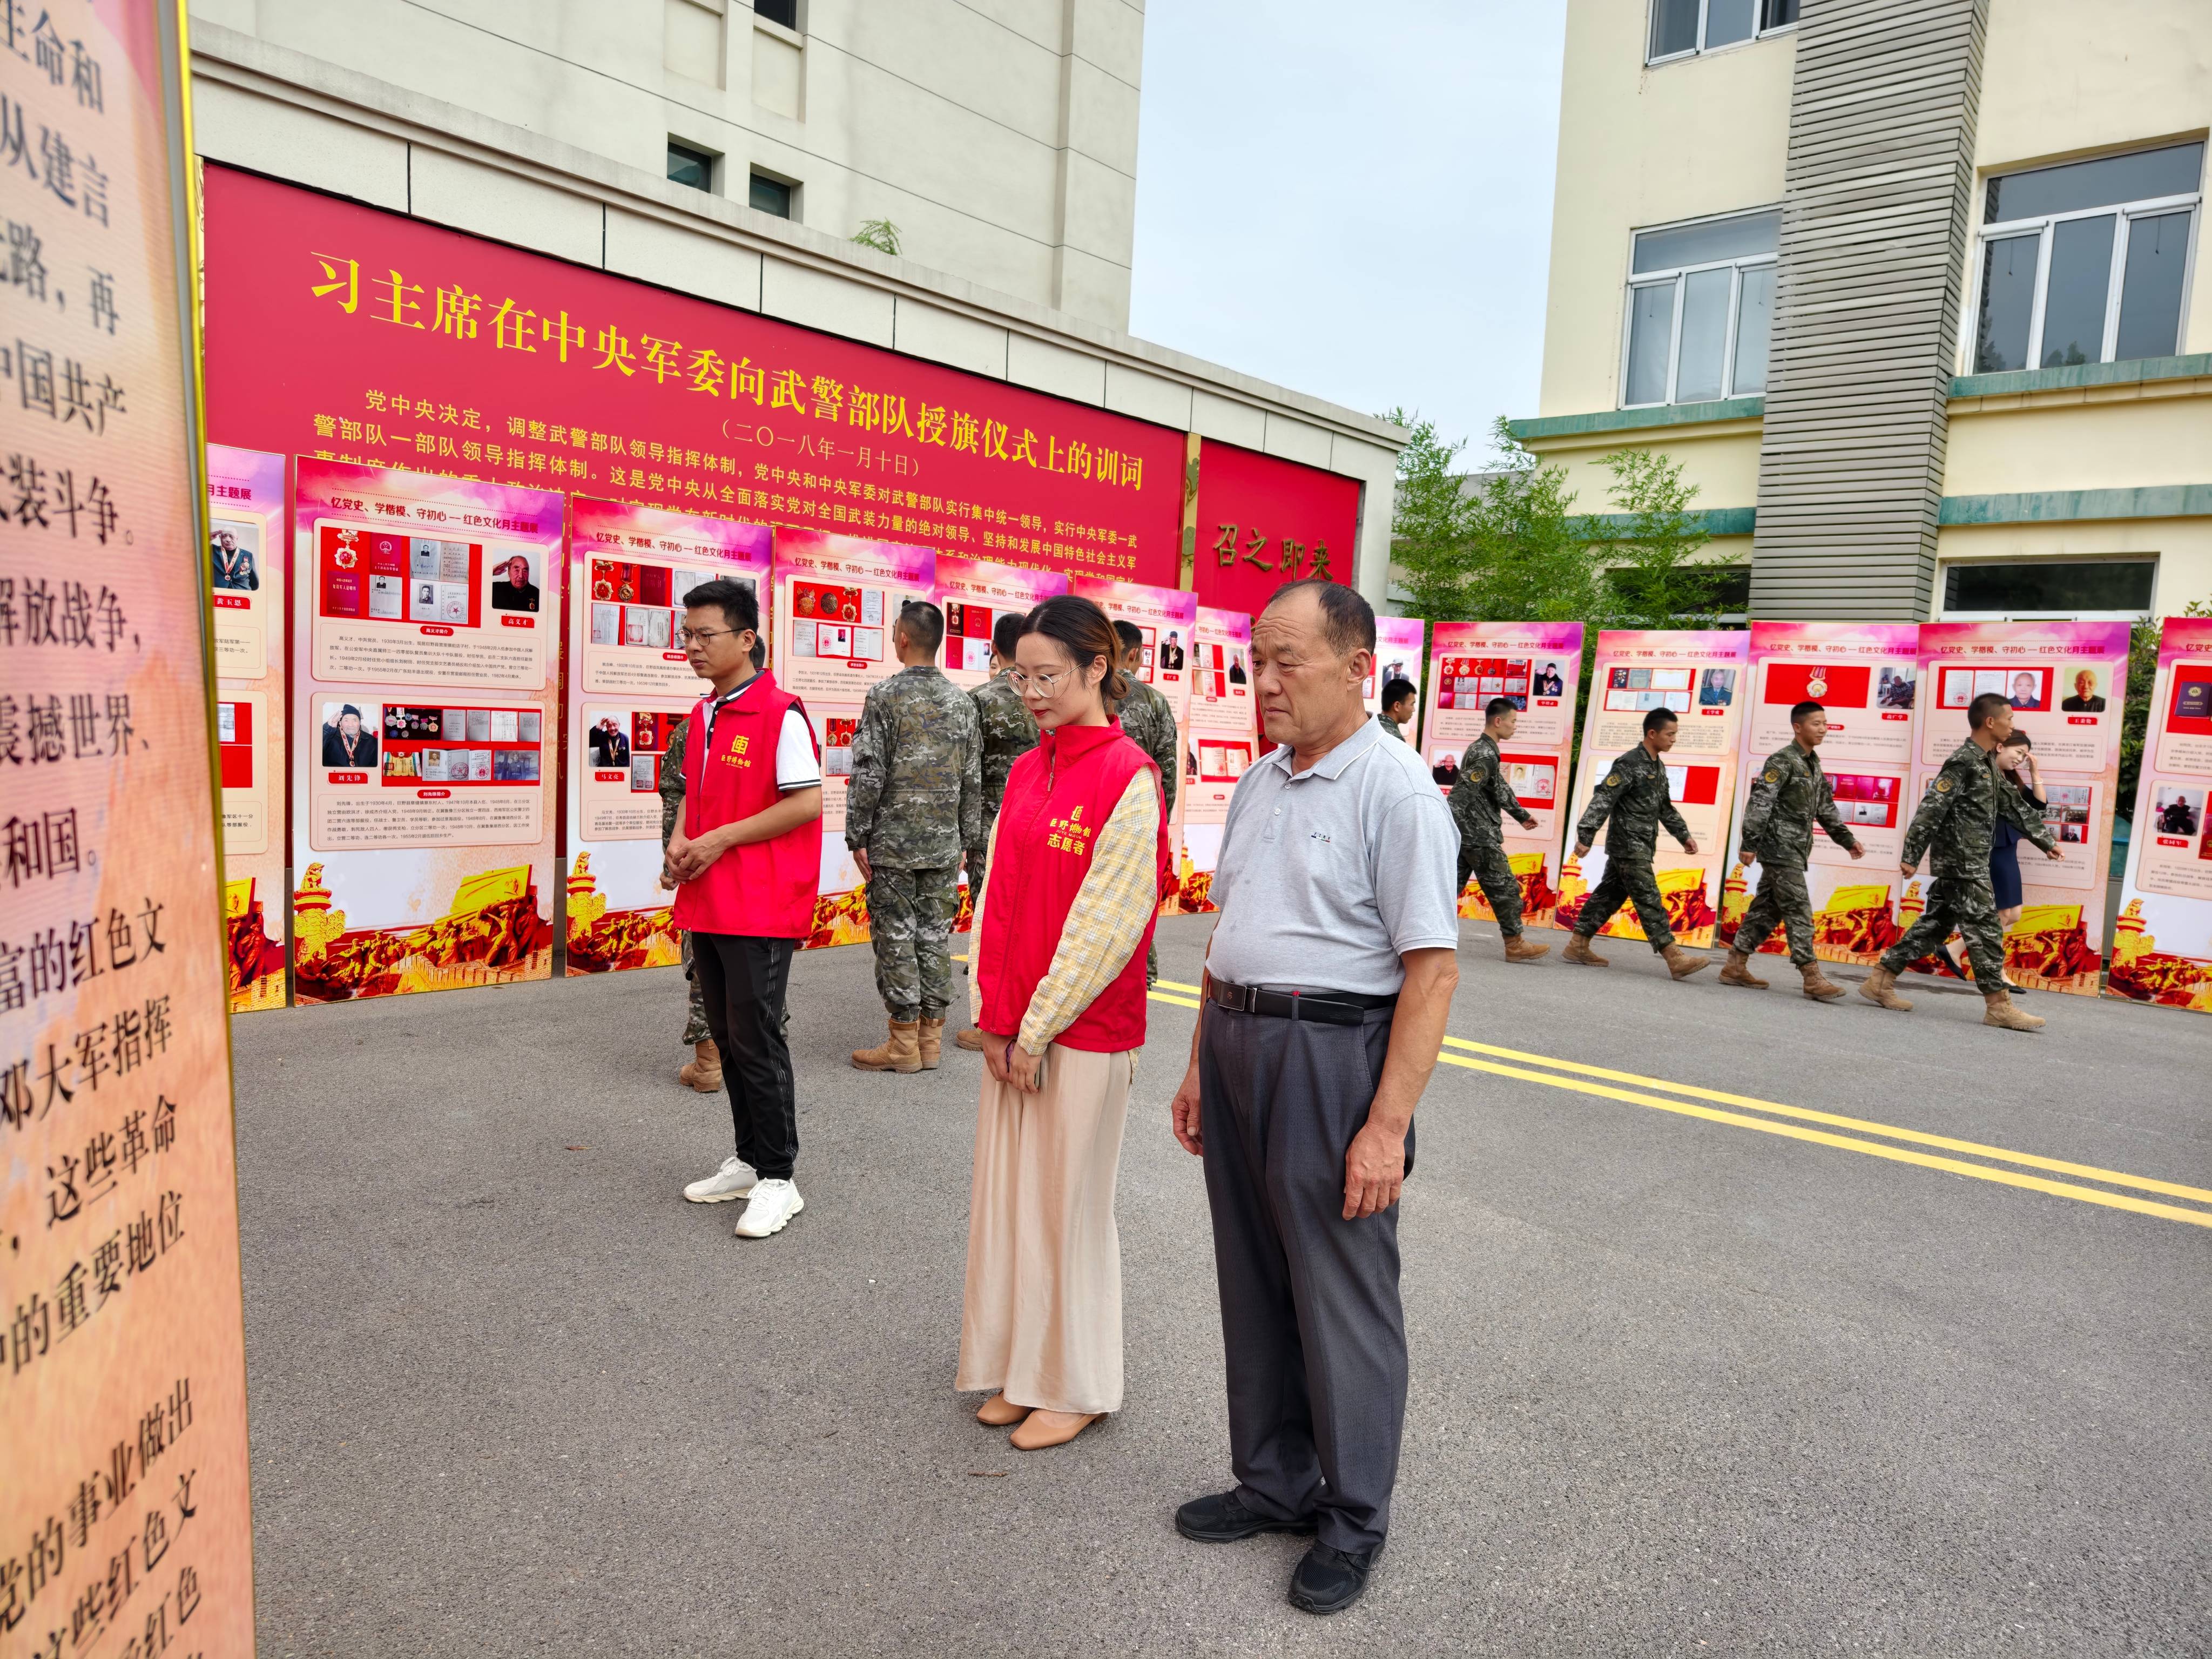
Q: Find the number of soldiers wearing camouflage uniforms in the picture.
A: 9